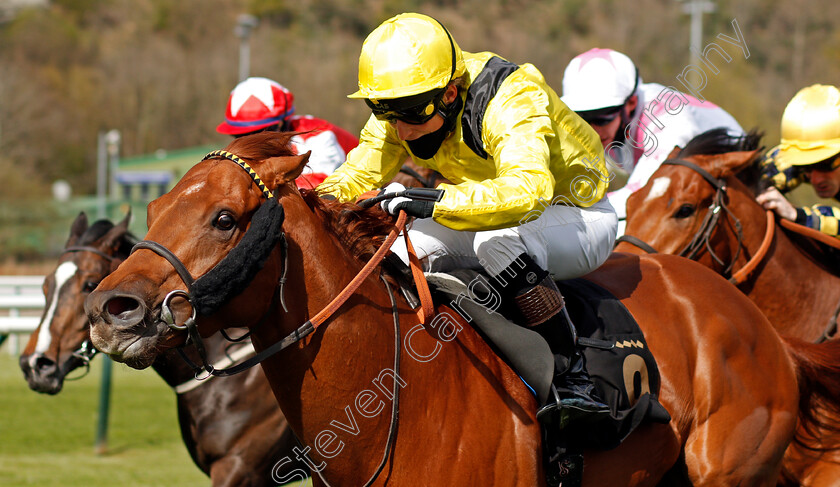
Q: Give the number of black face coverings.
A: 1